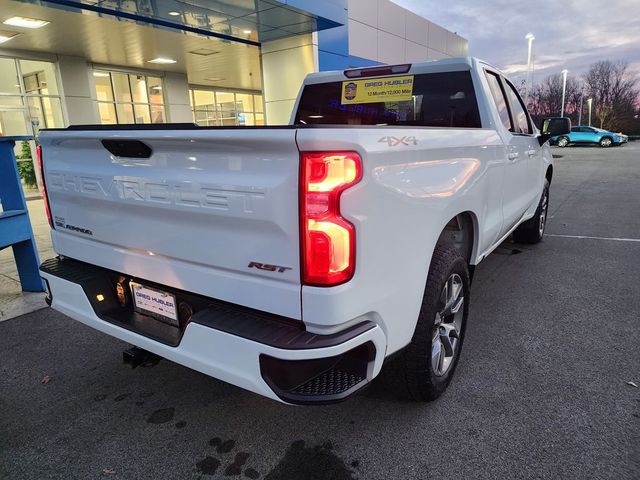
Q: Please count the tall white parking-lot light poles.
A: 3